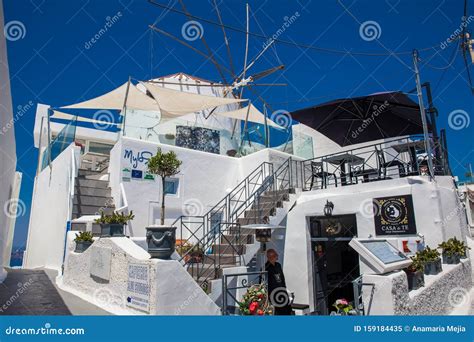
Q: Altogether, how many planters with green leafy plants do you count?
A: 6